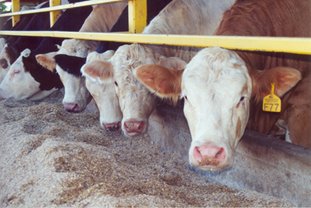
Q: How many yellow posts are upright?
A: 3